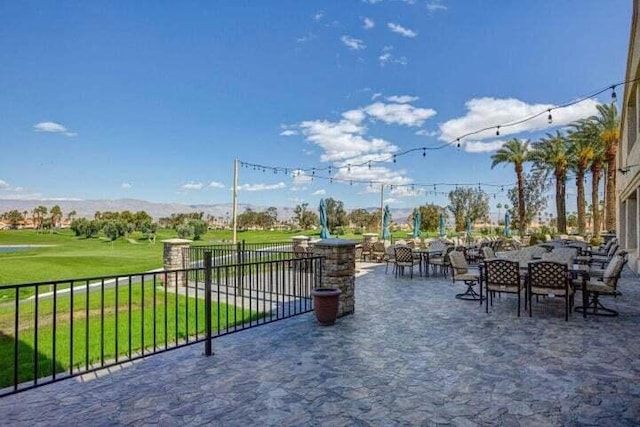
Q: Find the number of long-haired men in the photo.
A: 0